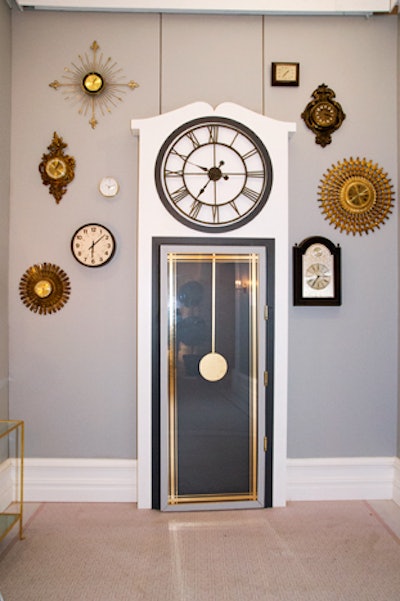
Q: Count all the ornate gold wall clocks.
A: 5